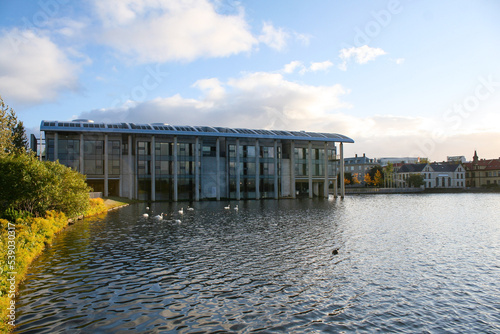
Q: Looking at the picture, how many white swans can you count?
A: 8